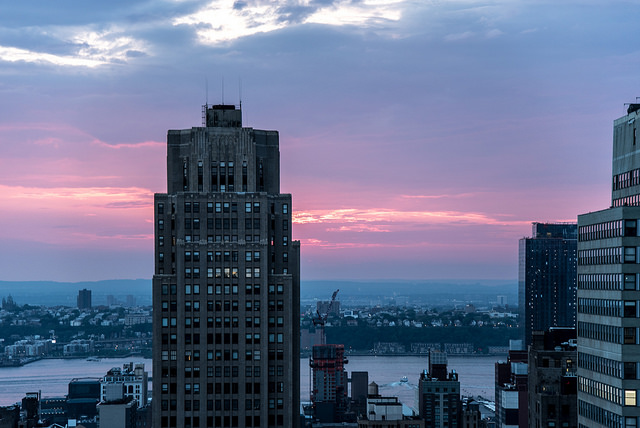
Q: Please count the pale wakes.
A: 1